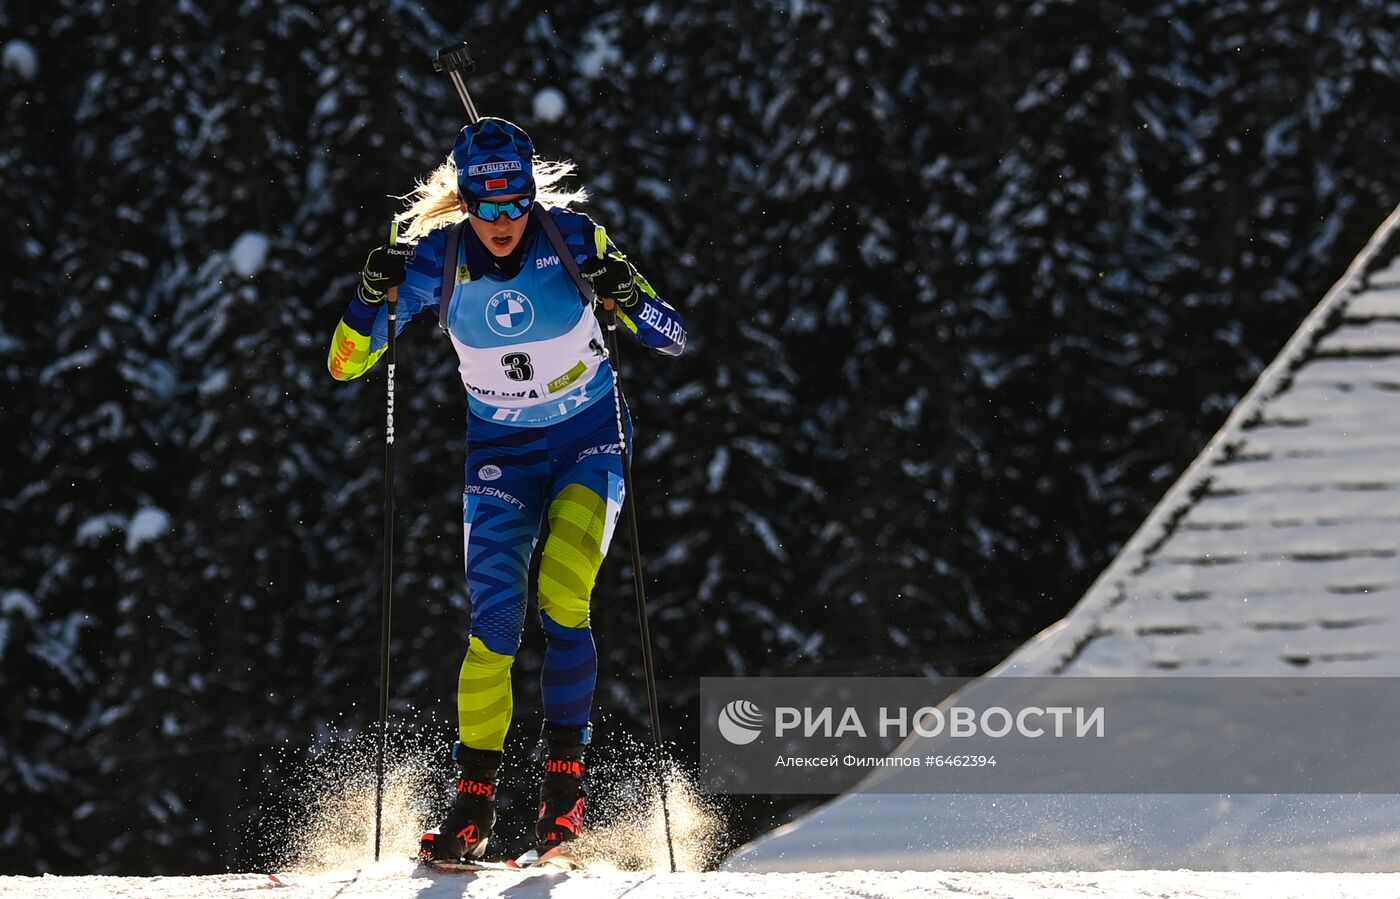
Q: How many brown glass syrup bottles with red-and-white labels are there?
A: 0